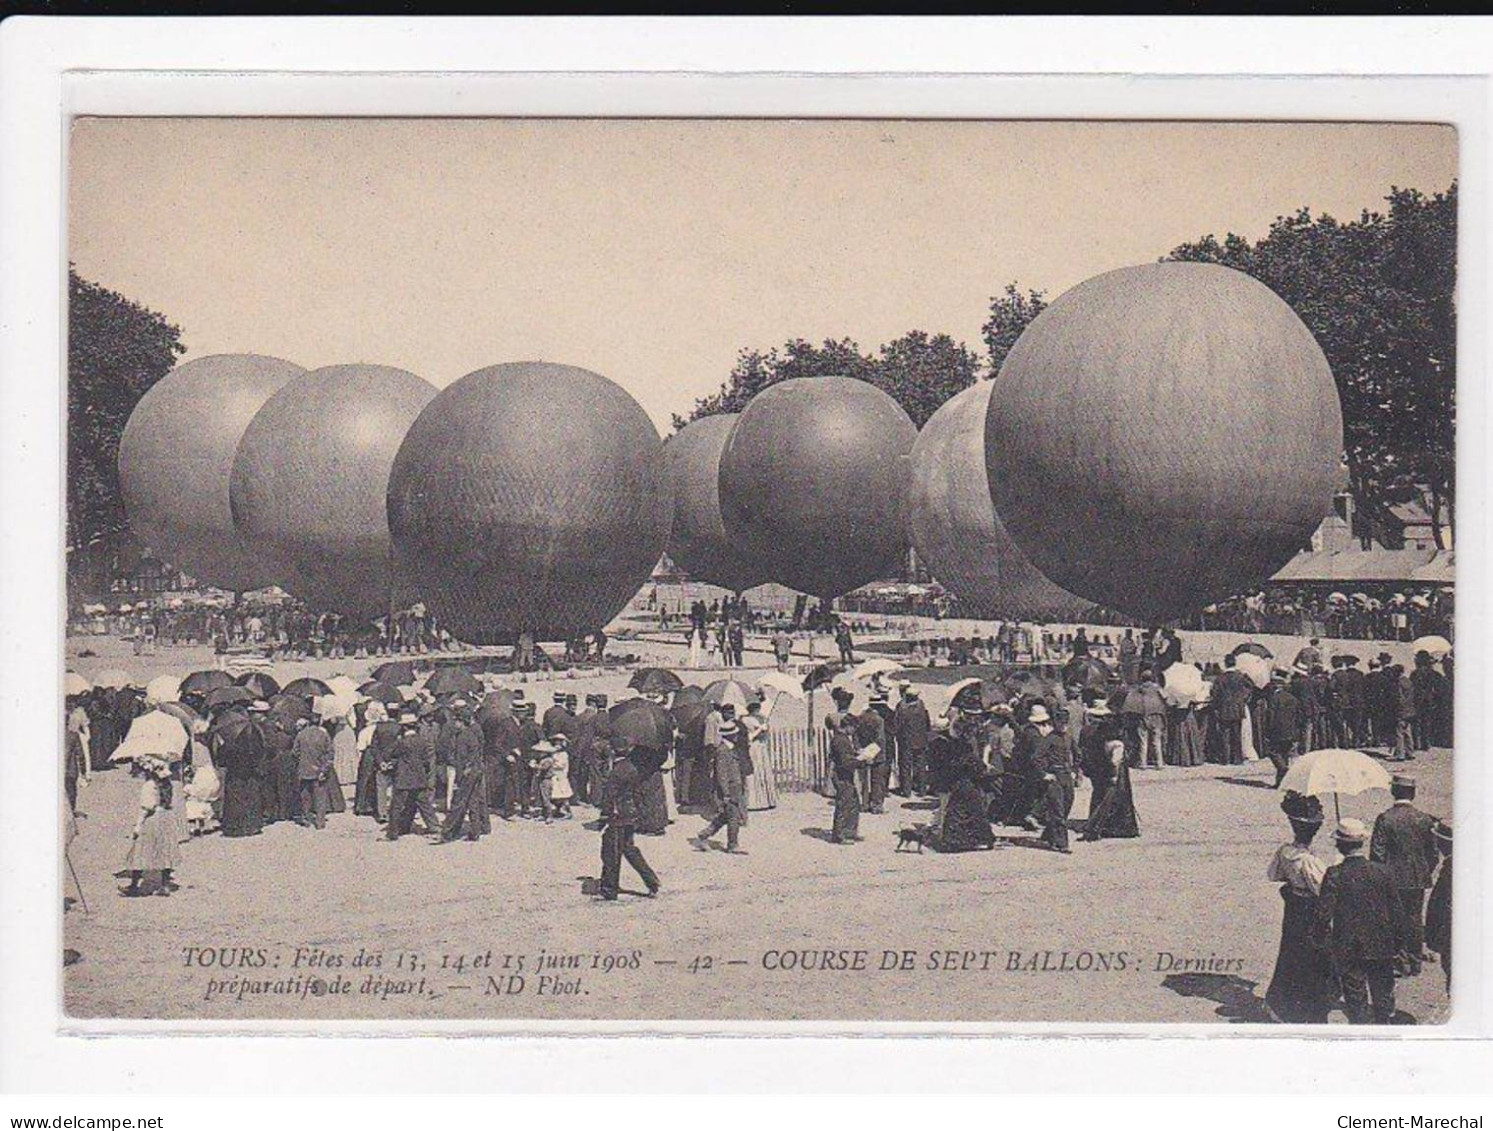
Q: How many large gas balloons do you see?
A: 7